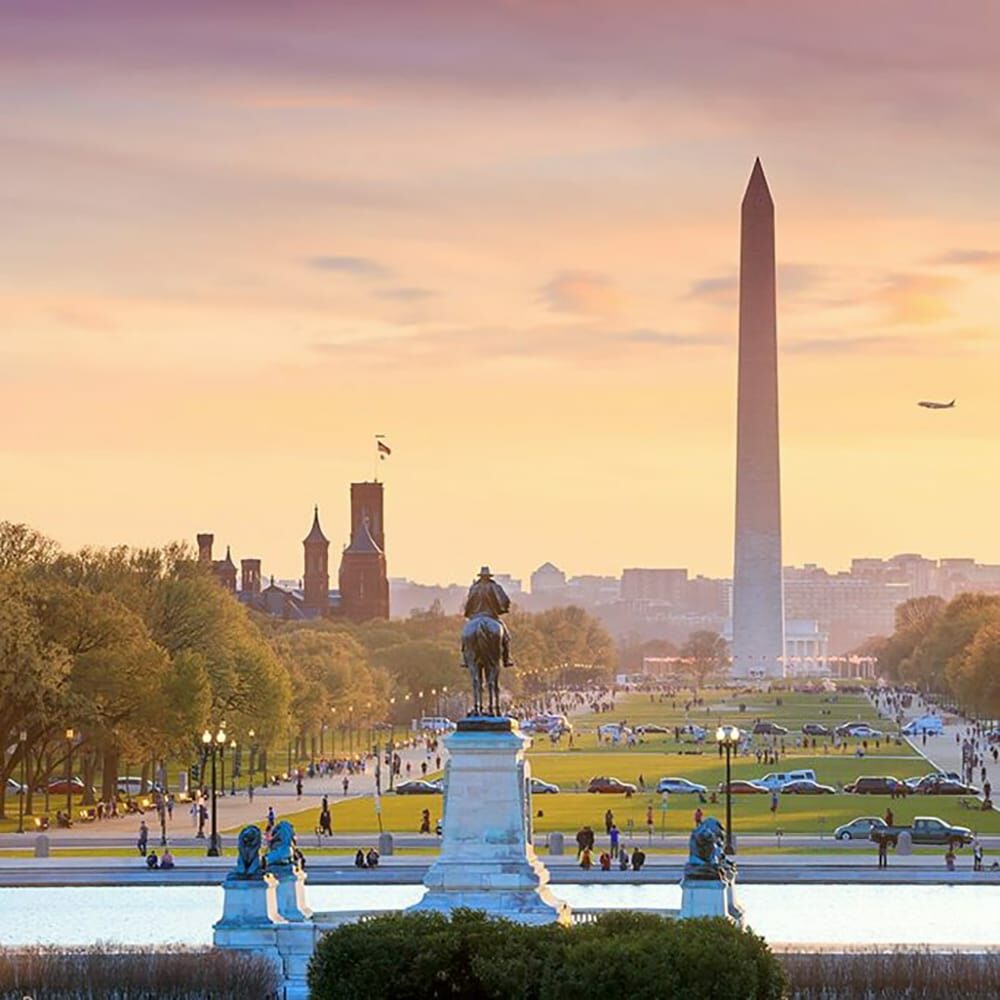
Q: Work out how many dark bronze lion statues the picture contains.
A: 3